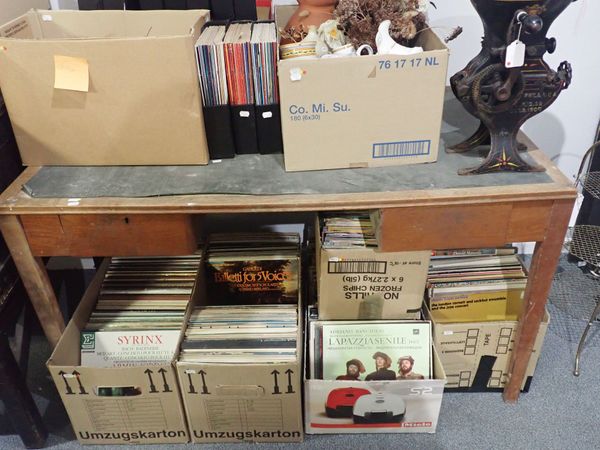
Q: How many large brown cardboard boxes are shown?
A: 6